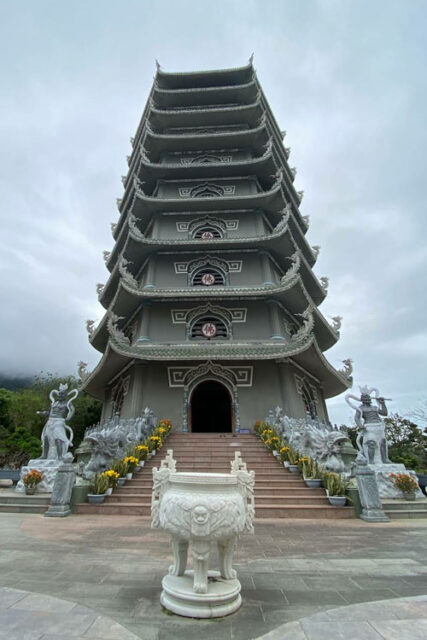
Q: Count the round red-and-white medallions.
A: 3